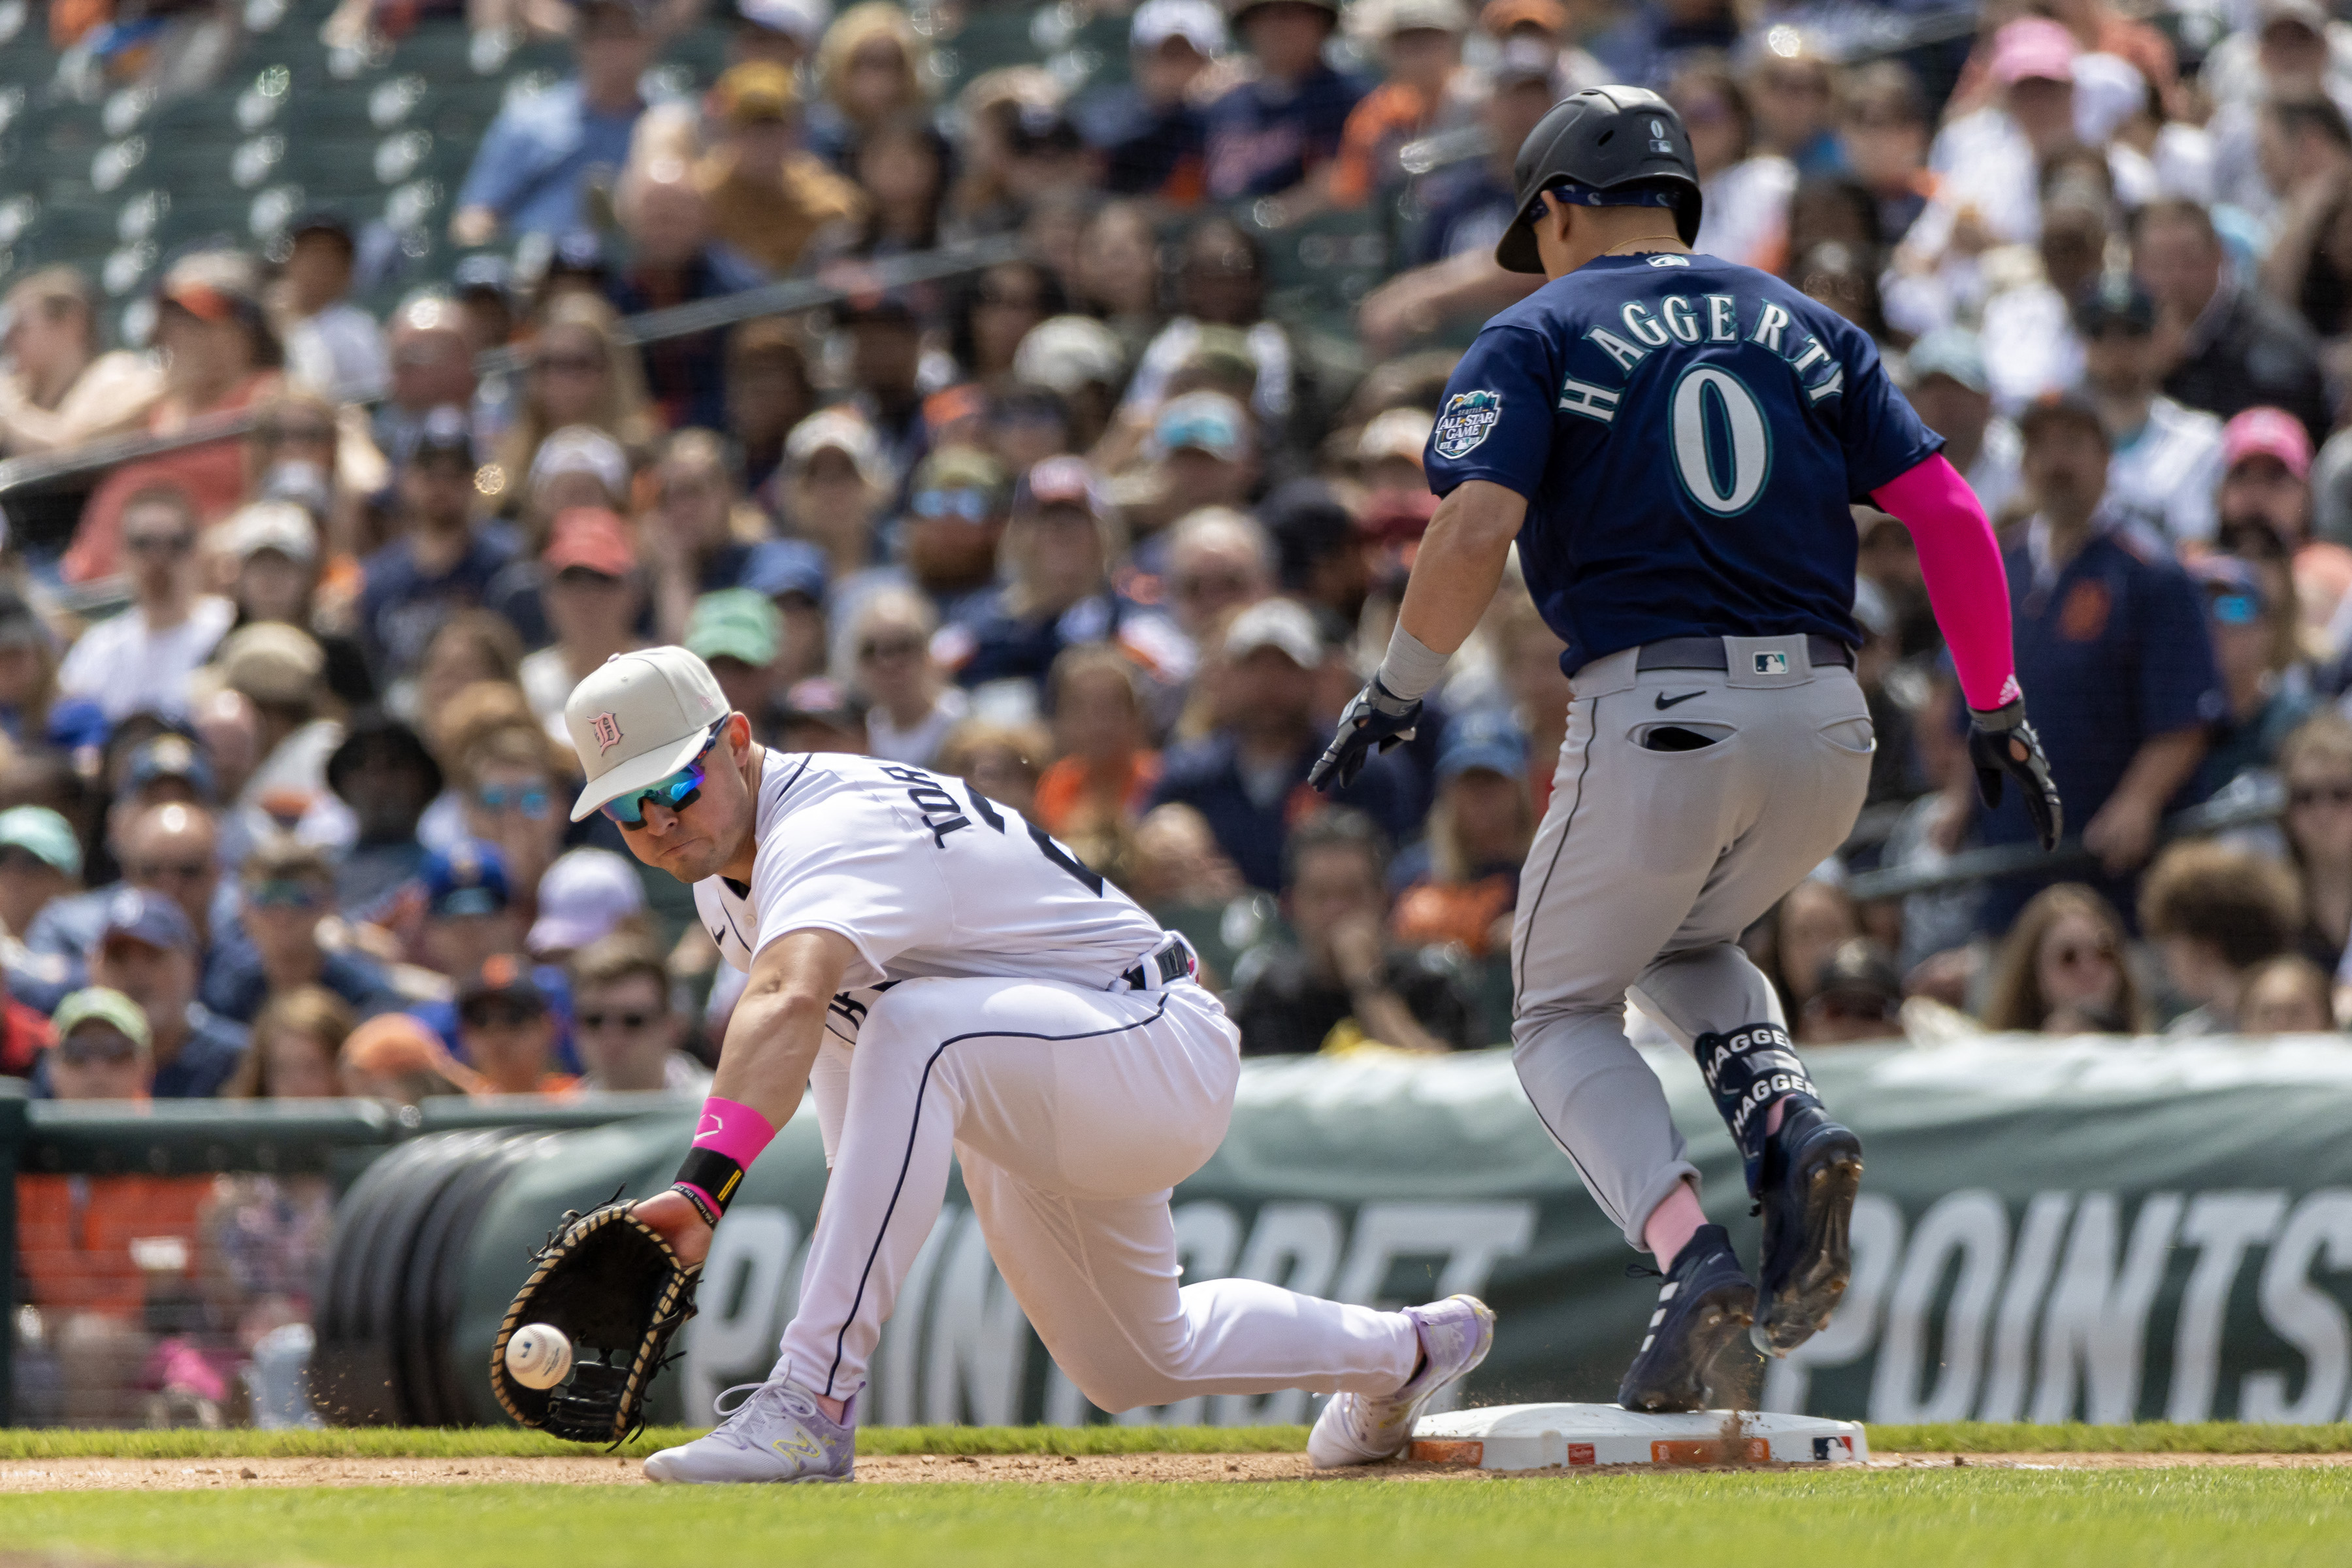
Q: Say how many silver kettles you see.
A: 0